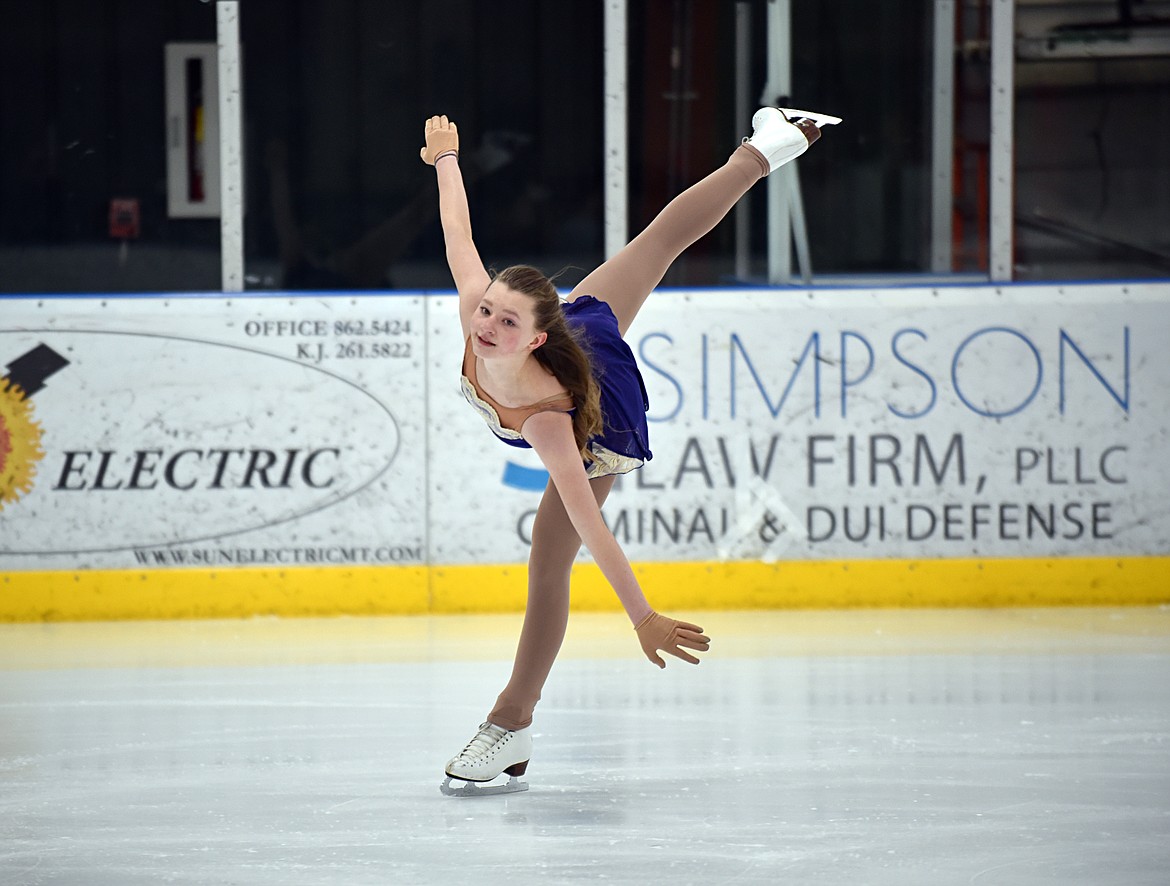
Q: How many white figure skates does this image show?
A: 2